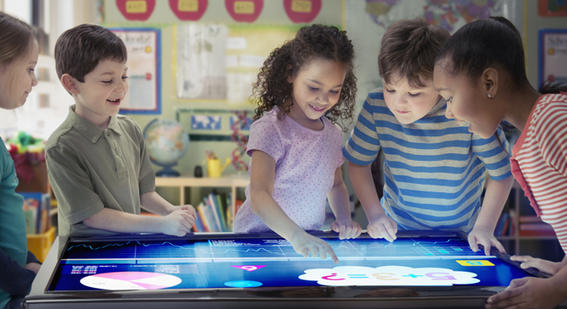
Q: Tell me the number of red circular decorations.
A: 4